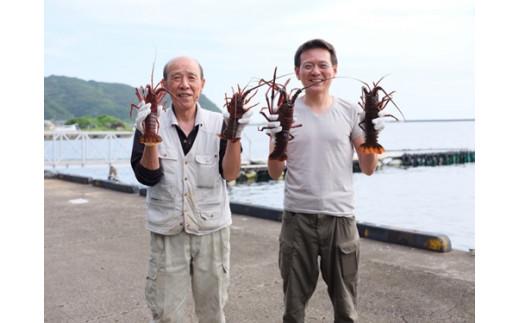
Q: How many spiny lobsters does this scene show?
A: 4